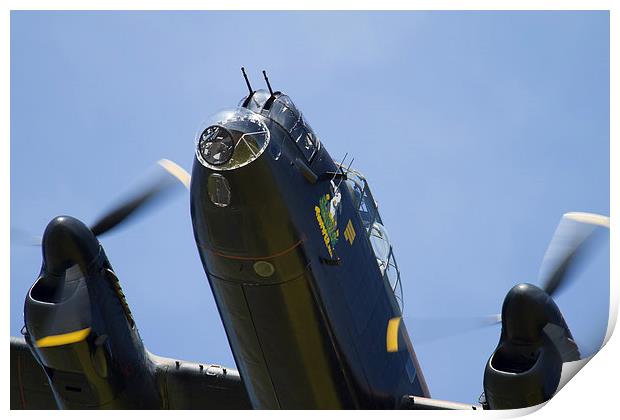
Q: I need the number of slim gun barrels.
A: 2